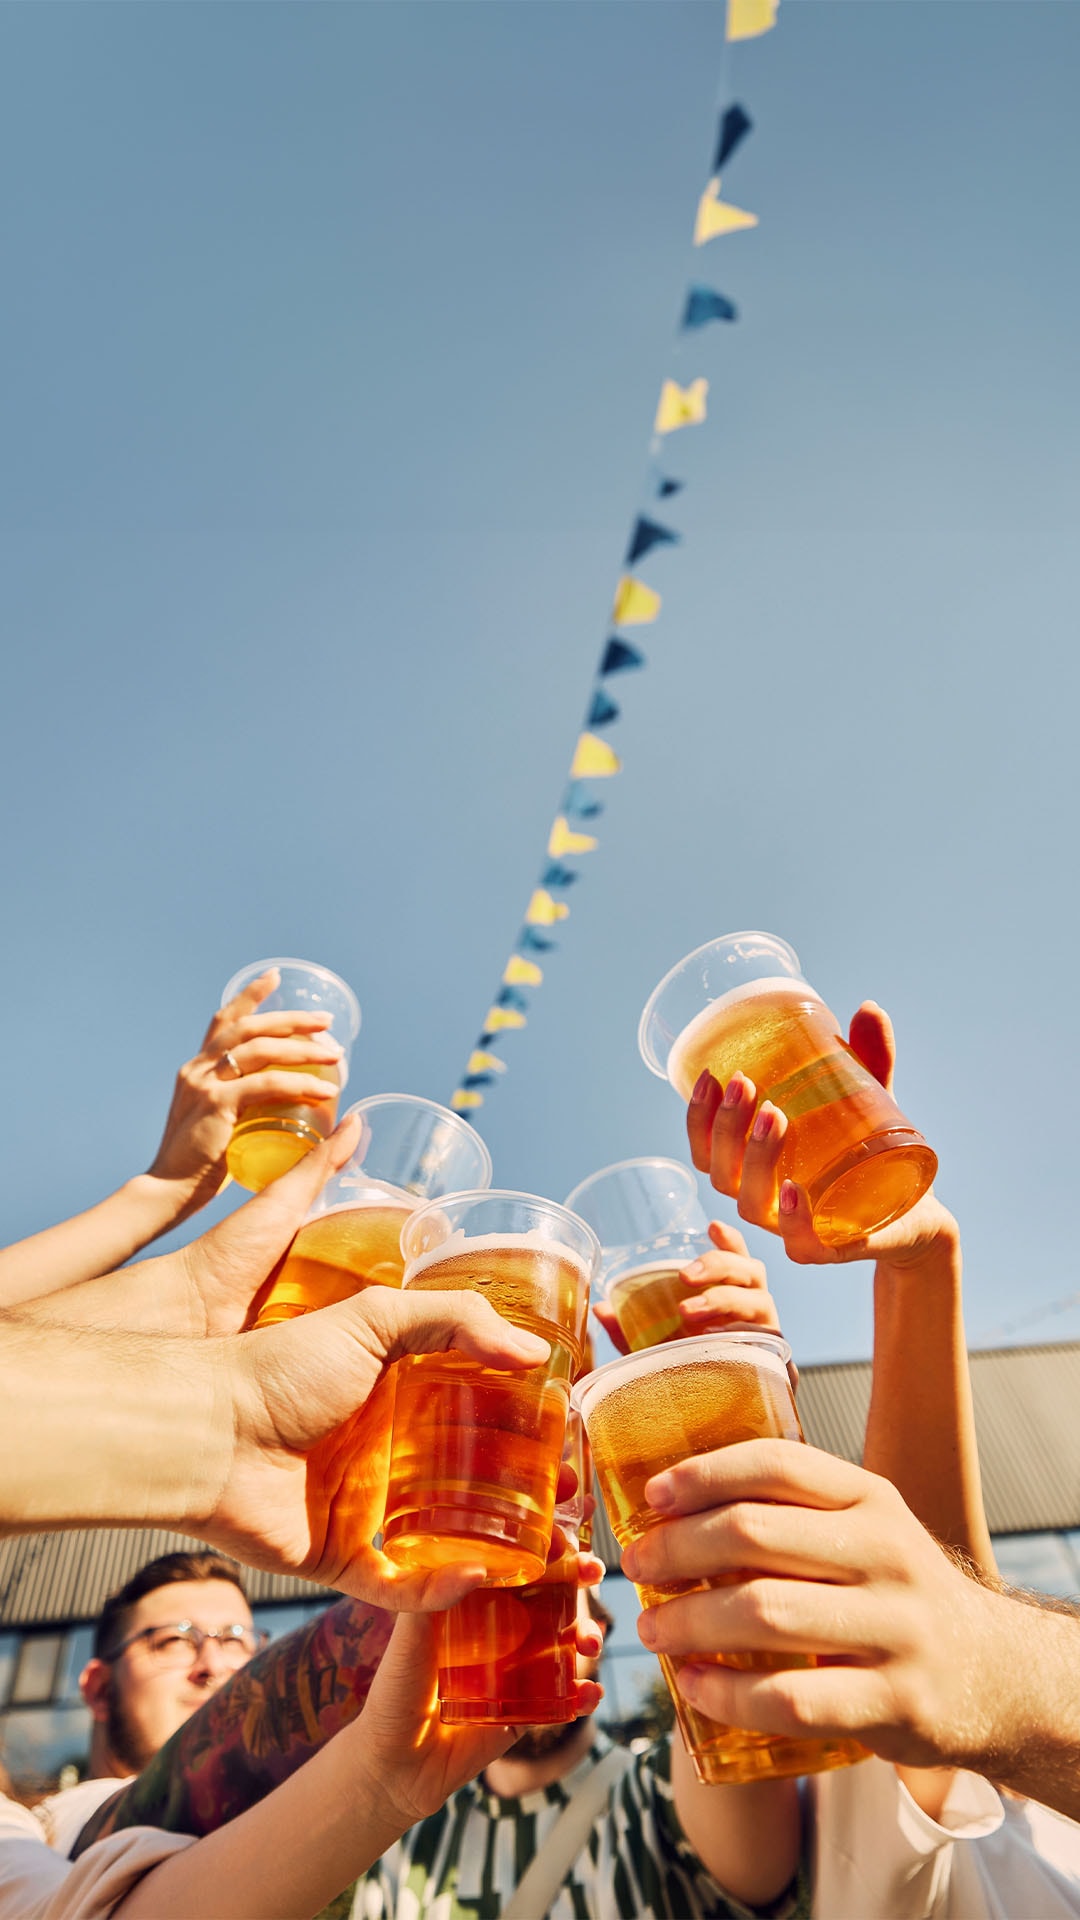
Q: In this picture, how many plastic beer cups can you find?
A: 7